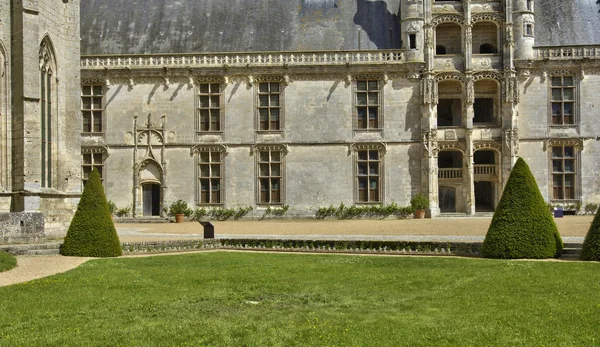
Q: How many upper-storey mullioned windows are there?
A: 5